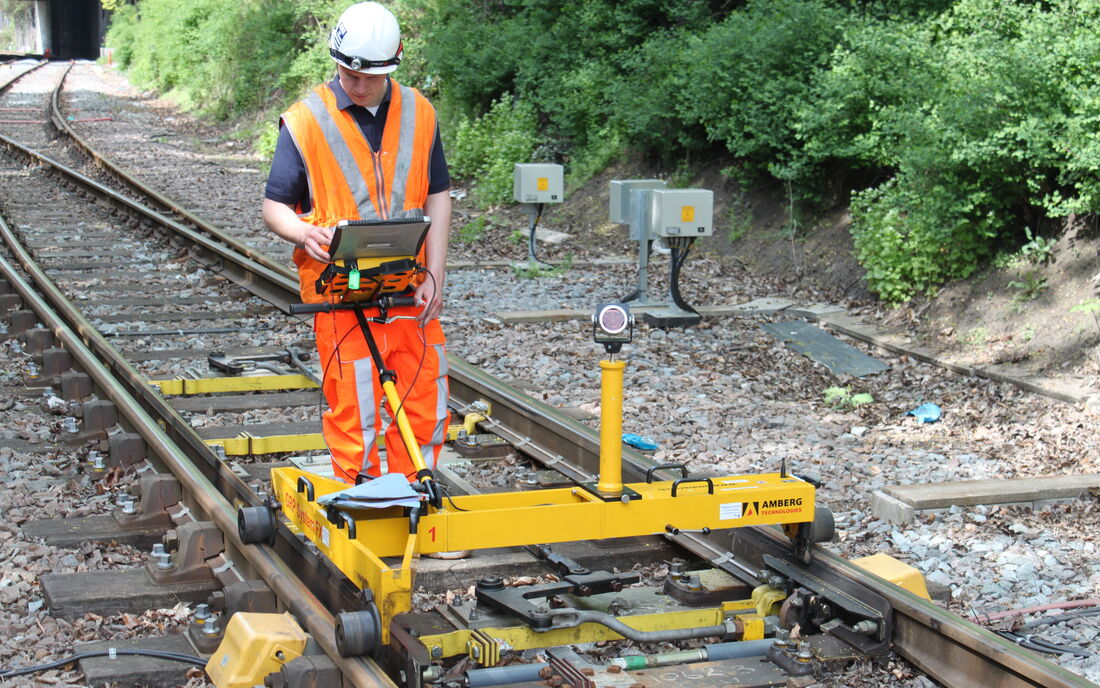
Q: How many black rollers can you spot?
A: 3